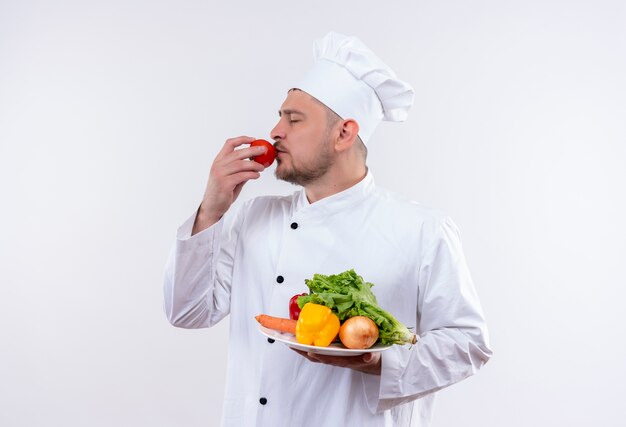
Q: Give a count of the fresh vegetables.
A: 6